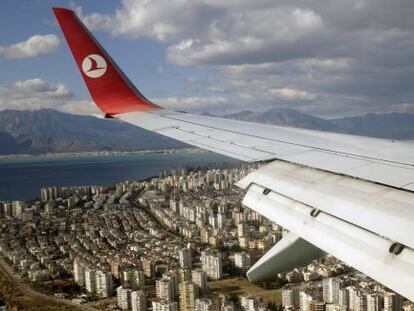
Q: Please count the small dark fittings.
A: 3